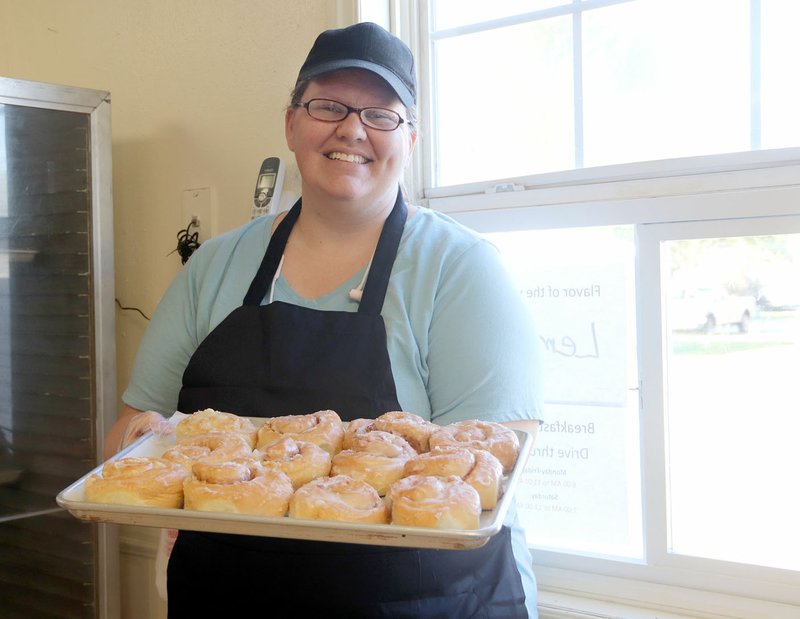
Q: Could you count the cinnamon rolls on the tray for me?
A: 12